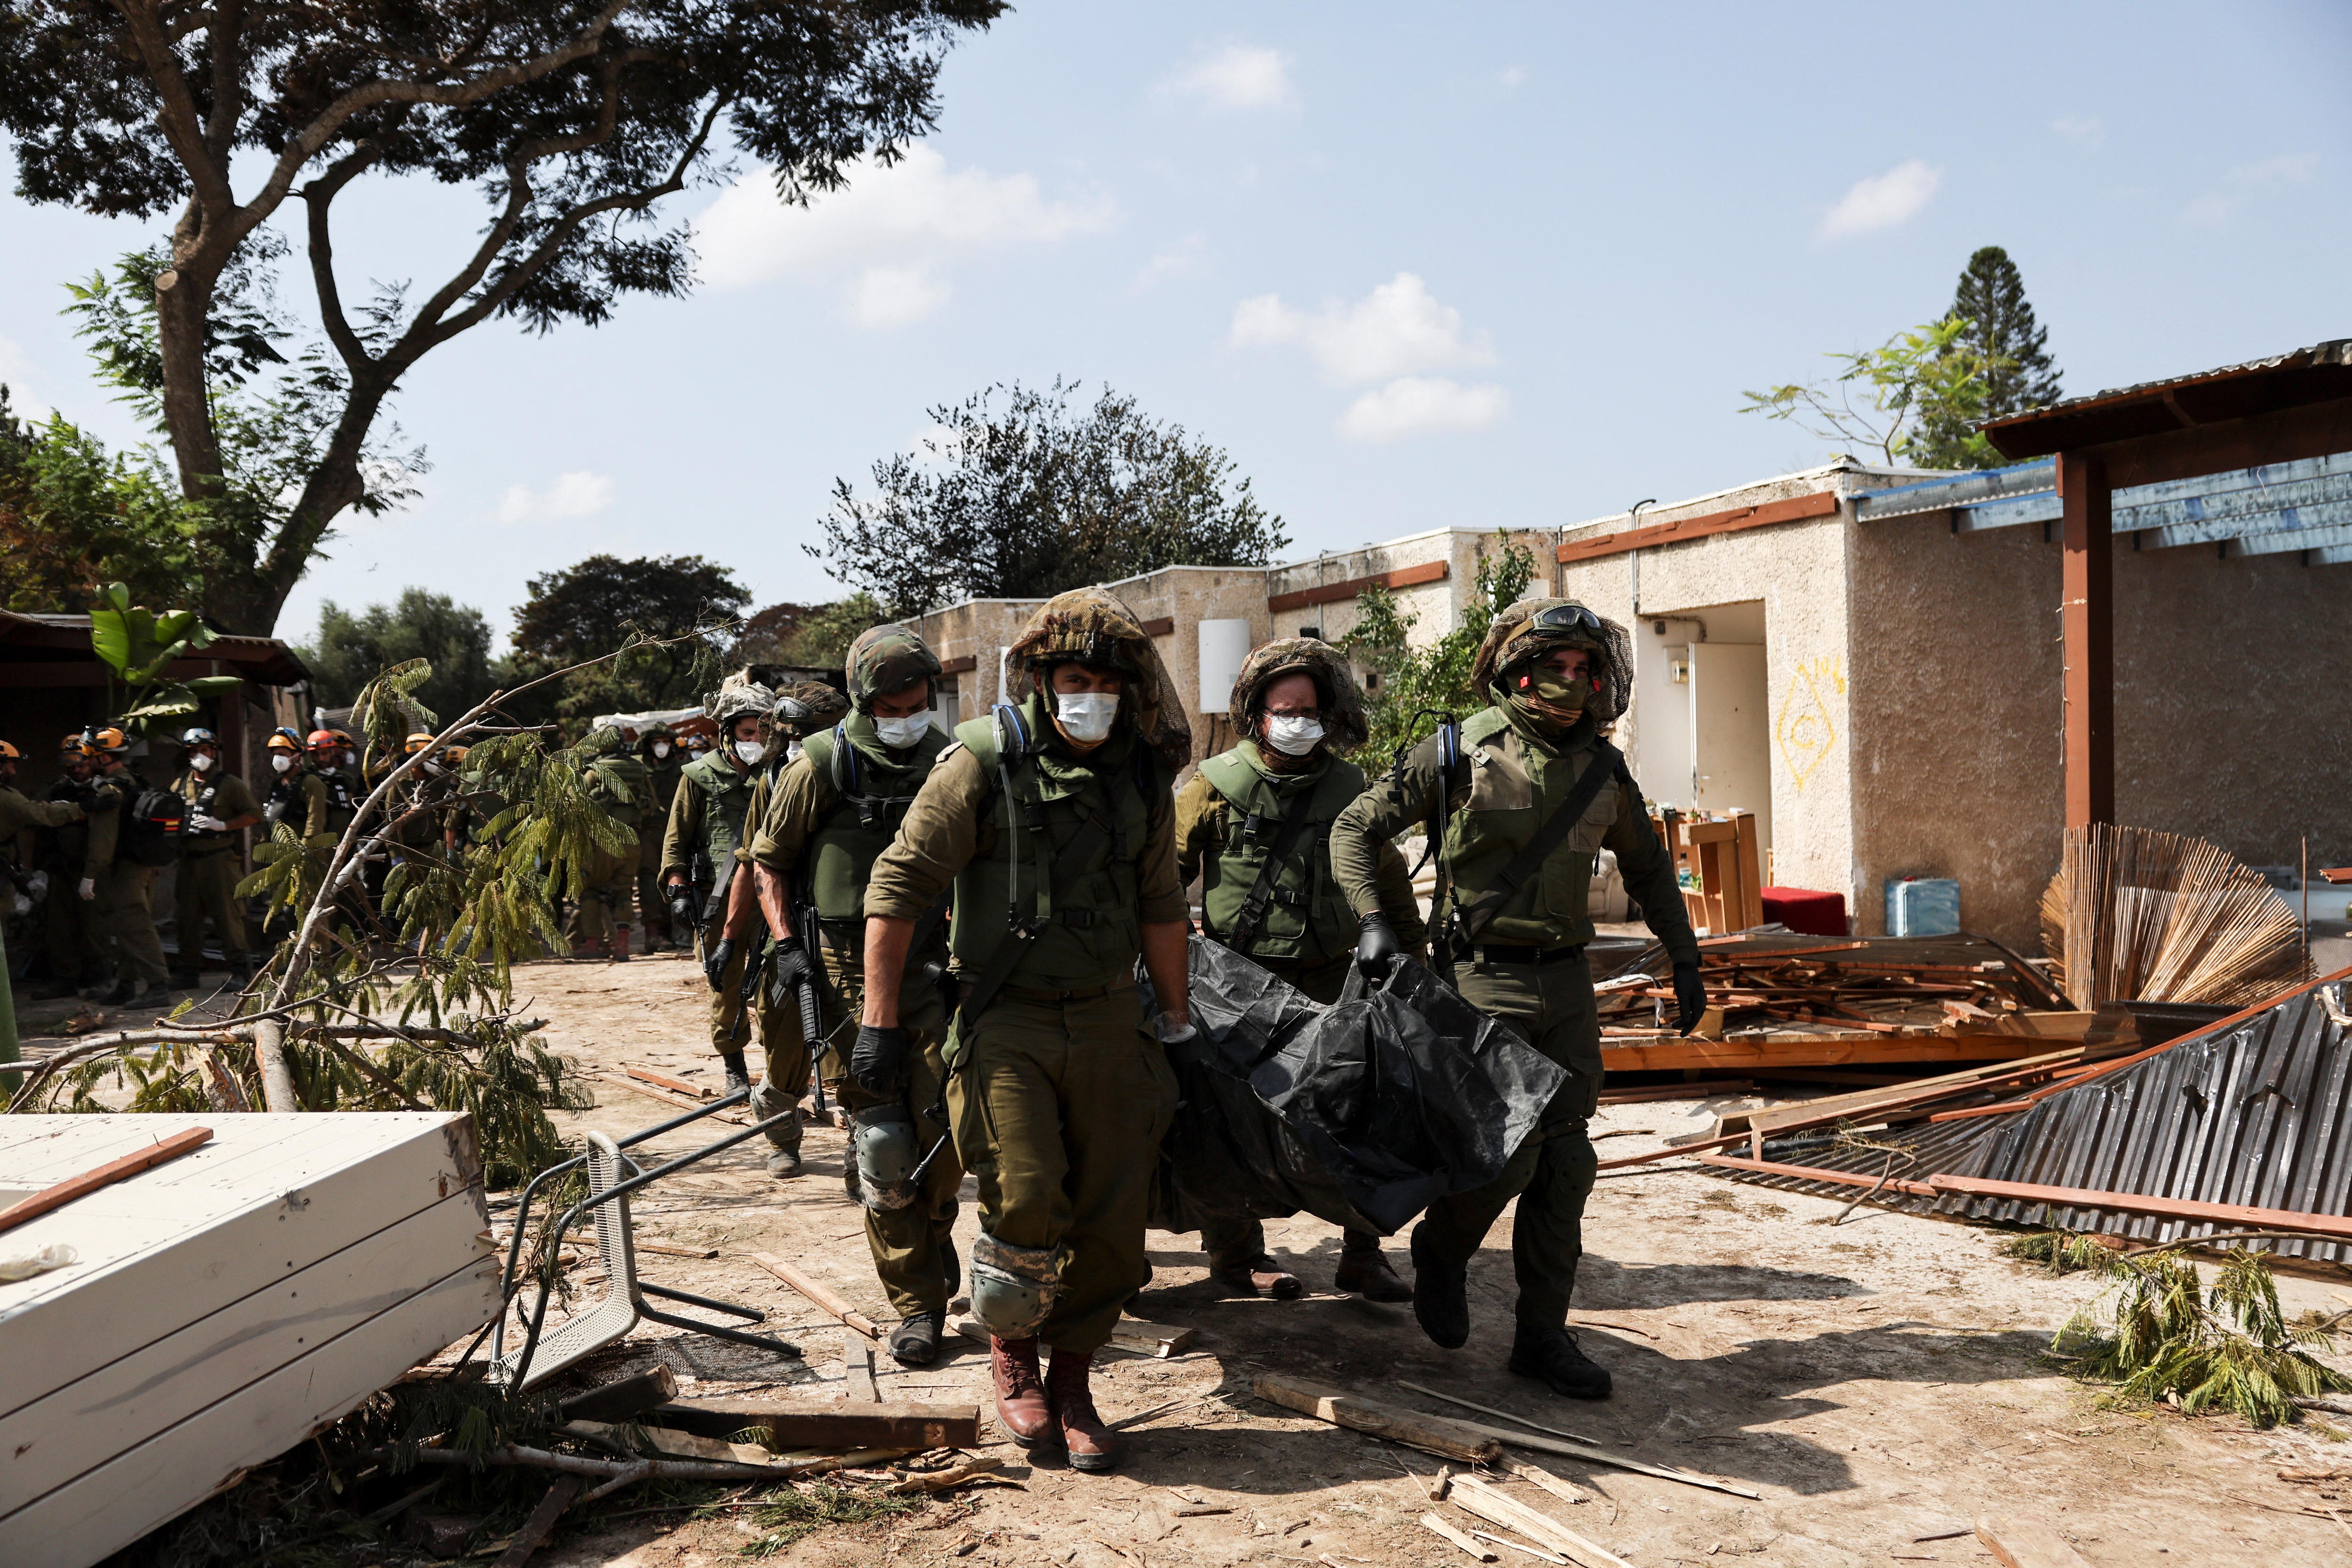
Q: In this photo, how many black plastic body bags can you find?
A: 1